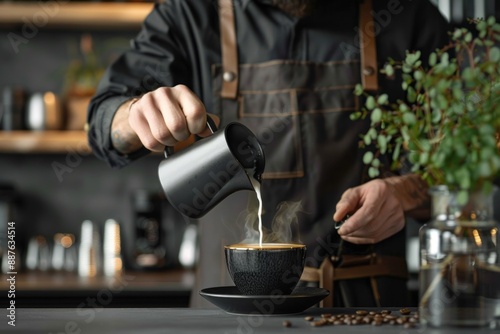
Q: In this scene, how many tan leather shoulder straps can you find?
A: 2